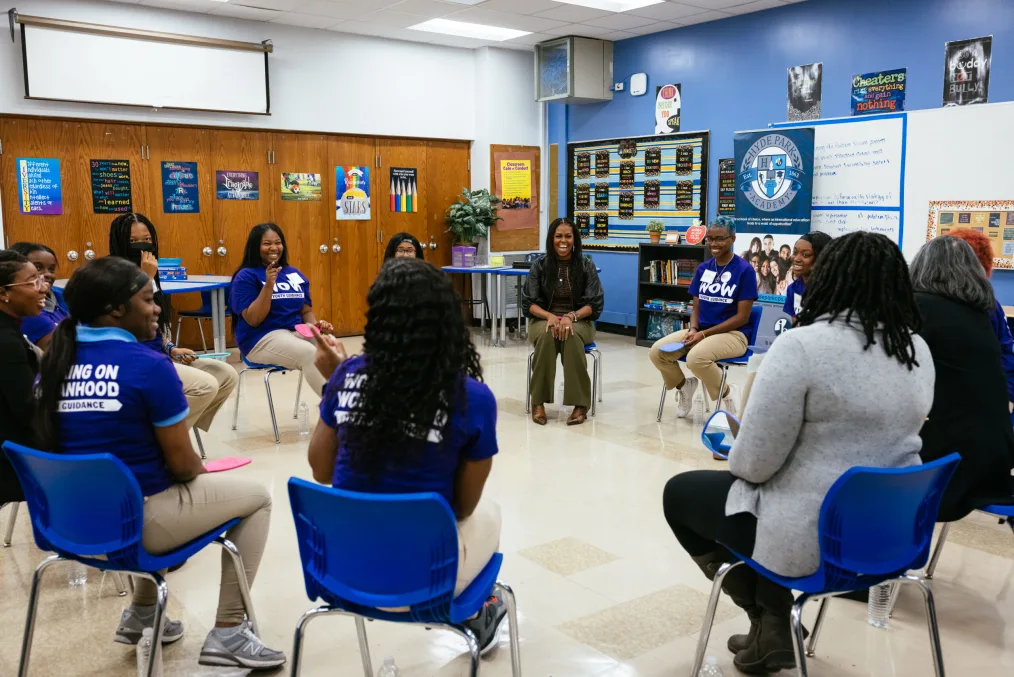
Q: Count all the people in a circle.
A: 13